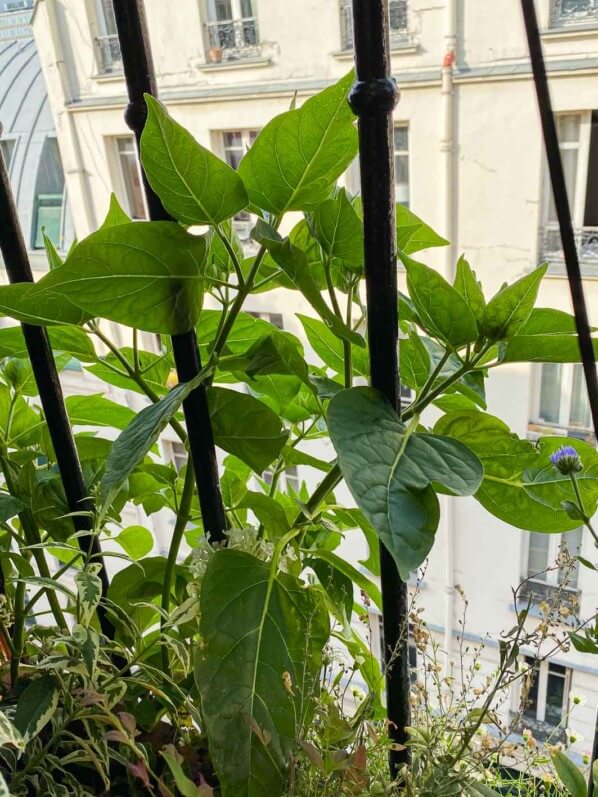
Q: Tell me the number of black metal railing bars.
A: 4